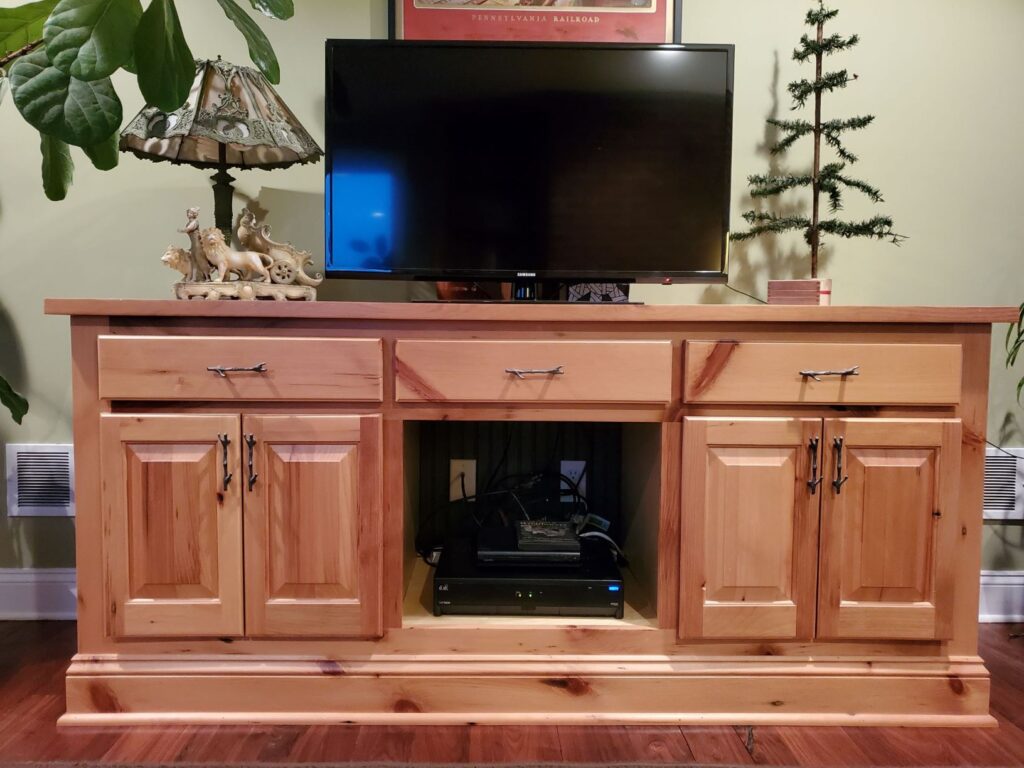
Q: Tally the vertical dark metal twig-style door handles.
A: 4